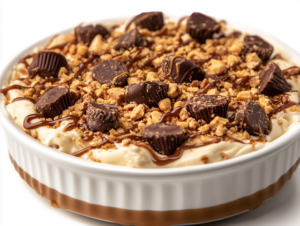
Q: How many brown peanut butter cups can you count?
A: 15